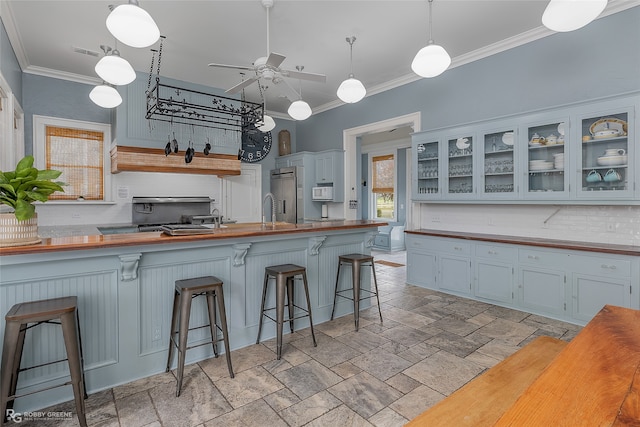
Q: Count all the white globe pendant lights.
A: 8